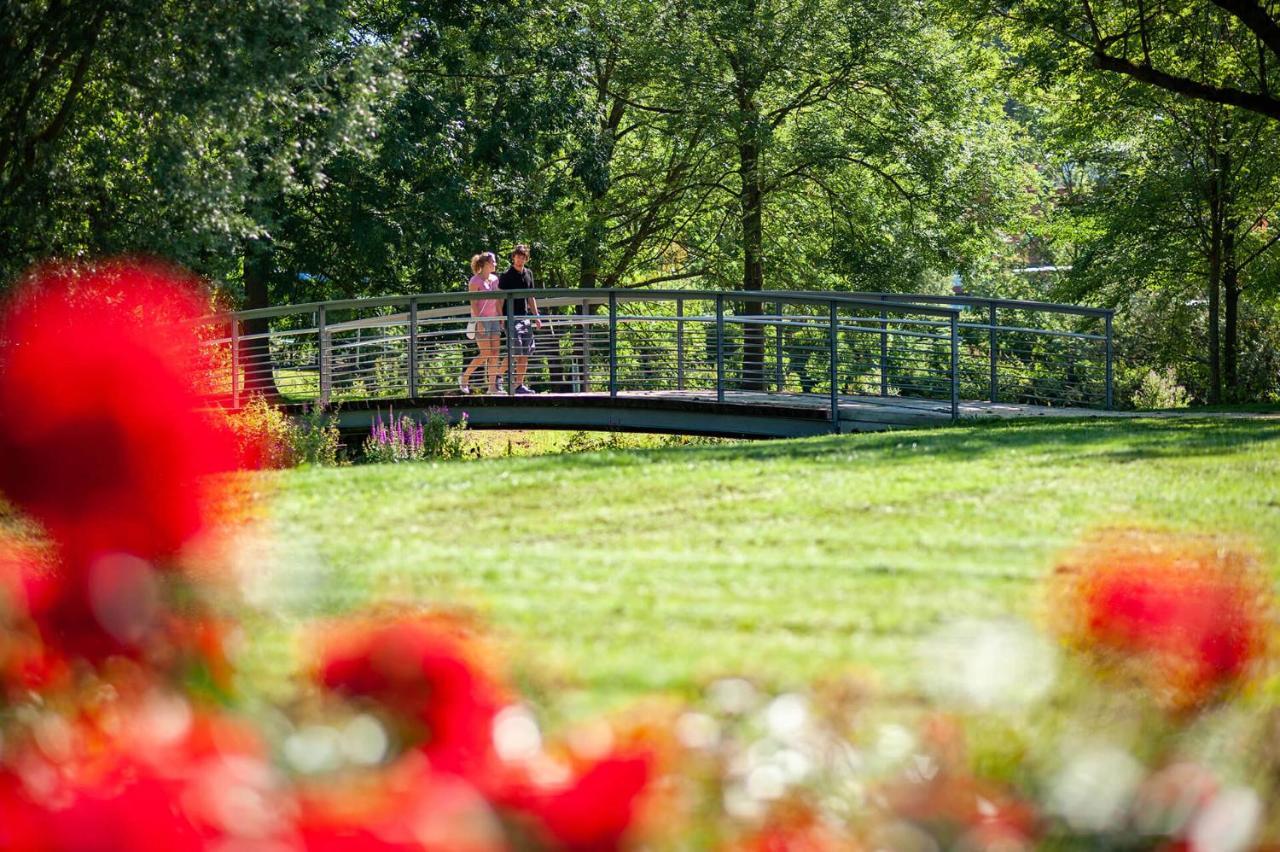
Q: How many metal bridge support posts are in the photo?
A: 14